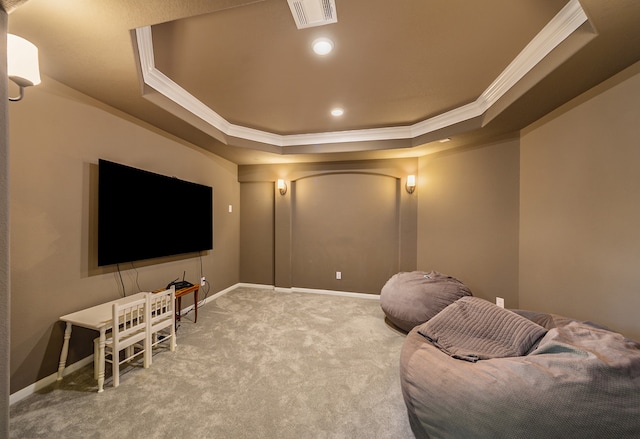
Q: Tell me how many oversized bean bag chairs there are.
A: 2